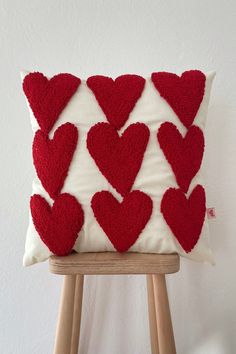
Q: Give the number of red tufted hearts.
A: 9